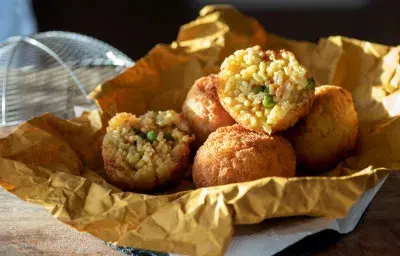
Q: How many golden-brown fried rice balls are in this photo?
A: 5